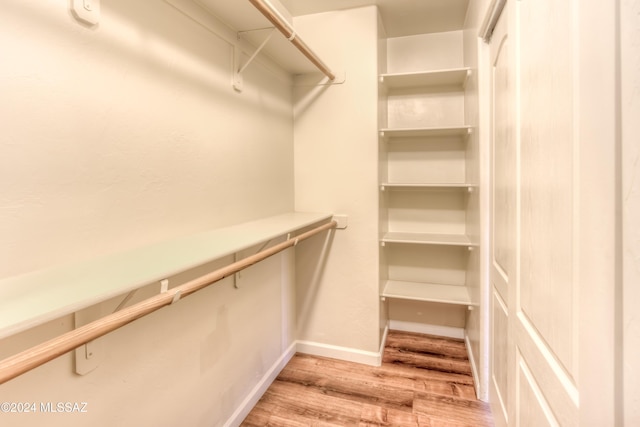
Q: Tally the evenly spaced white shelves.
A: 5